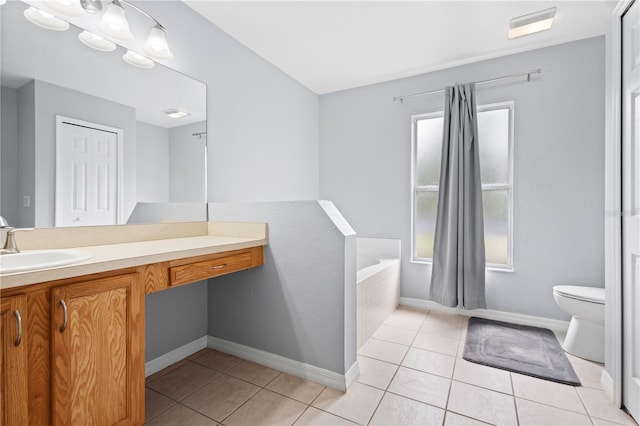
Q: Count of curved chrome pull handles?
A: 3